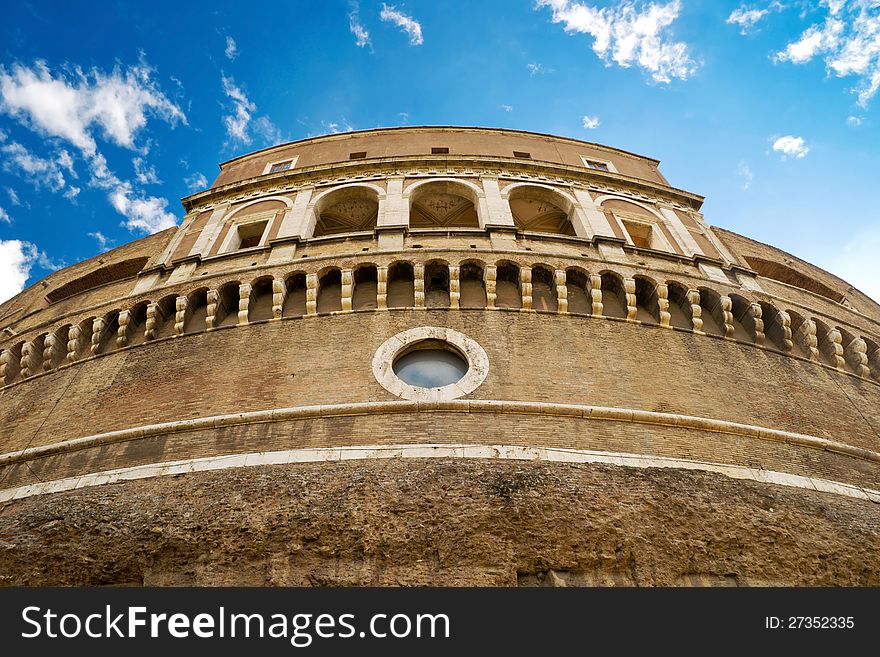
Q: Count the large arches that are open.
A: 3